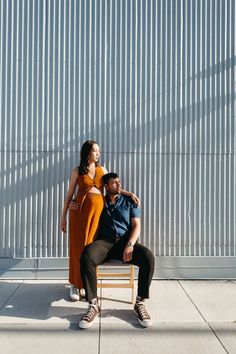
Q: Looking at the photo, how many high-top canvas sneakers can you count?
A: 2